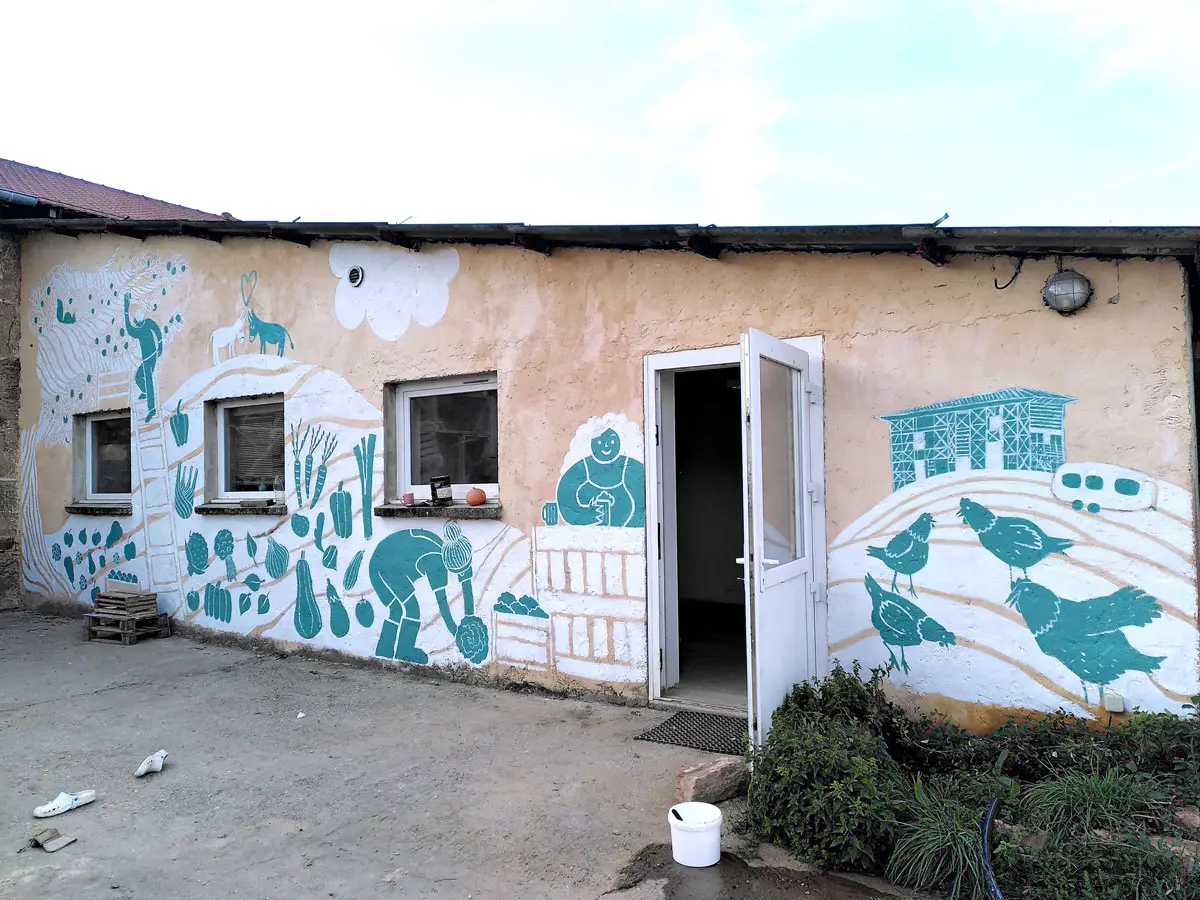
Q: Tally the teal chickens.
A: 4